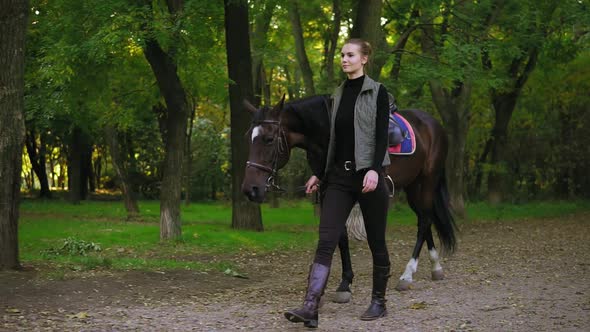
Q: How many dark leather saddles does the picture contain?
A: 1